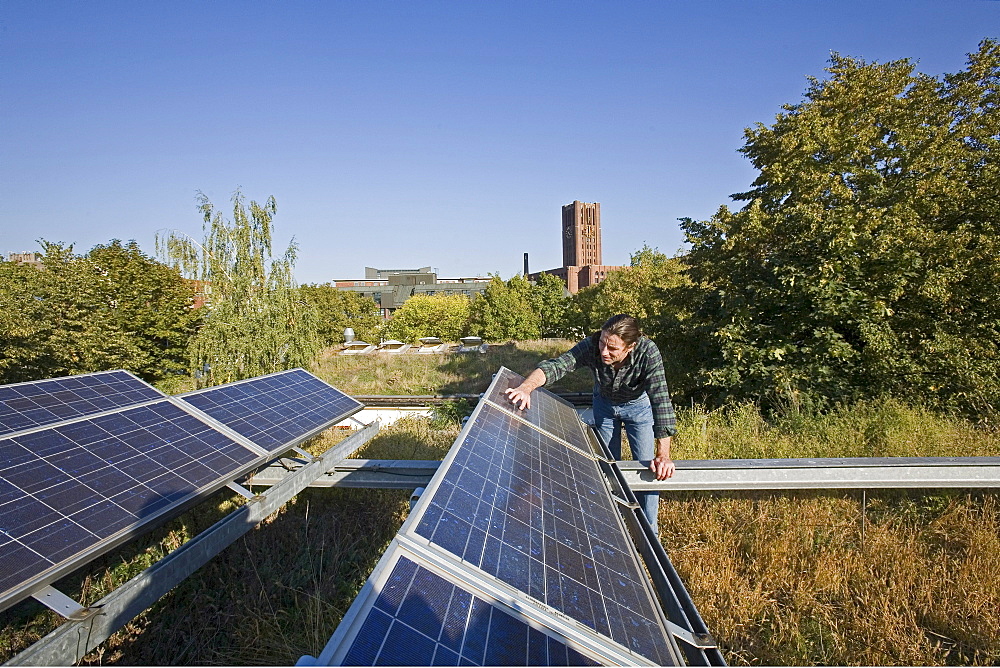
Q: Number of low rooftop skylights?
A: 4